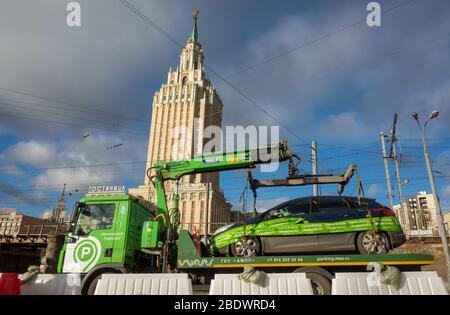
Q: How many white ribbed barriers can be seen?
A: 4